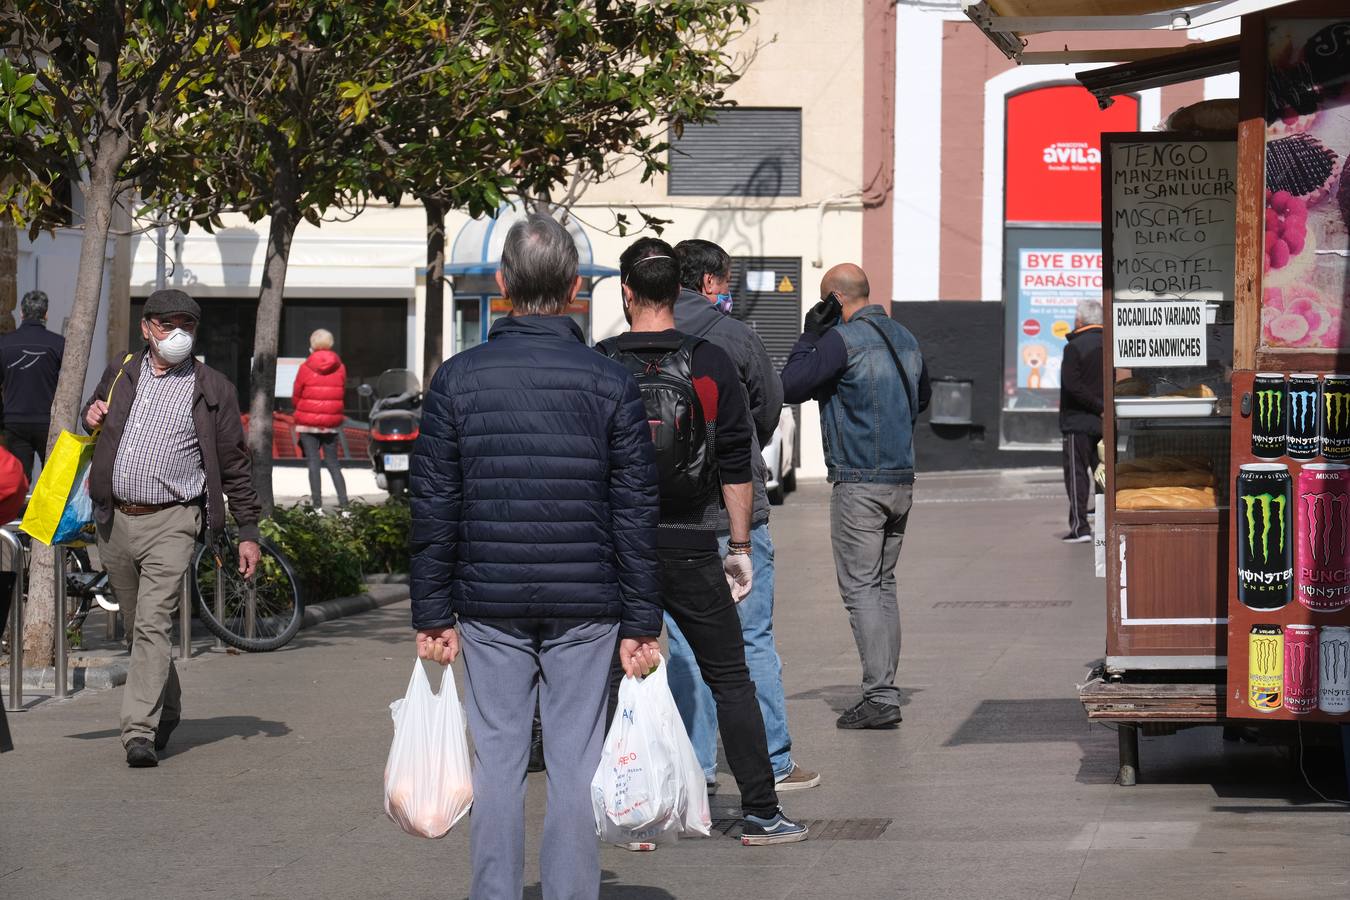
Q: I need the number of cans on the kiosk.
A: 8